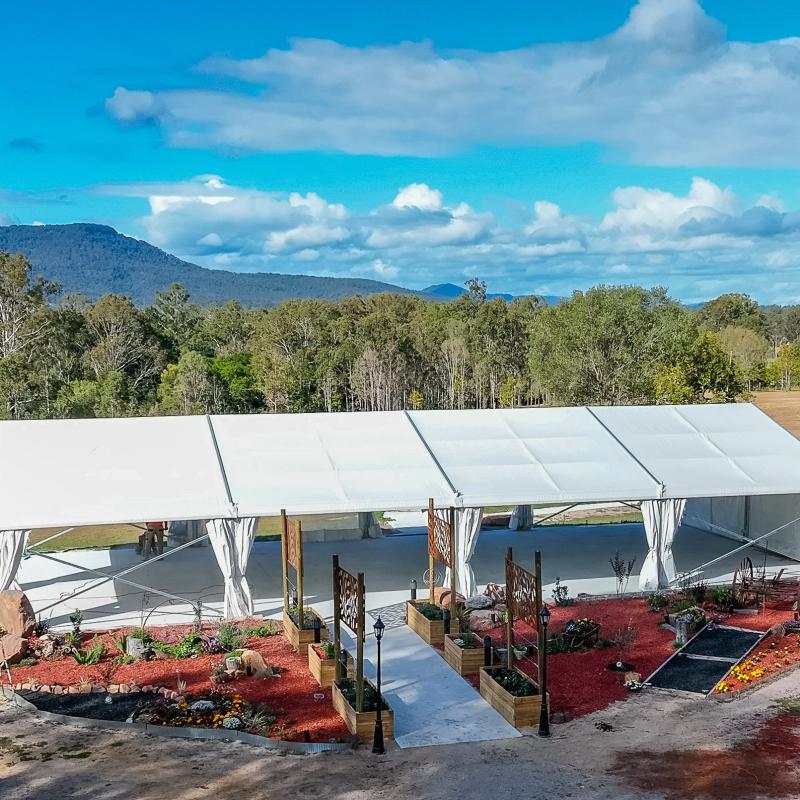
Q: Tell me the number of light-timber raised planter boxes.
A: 6